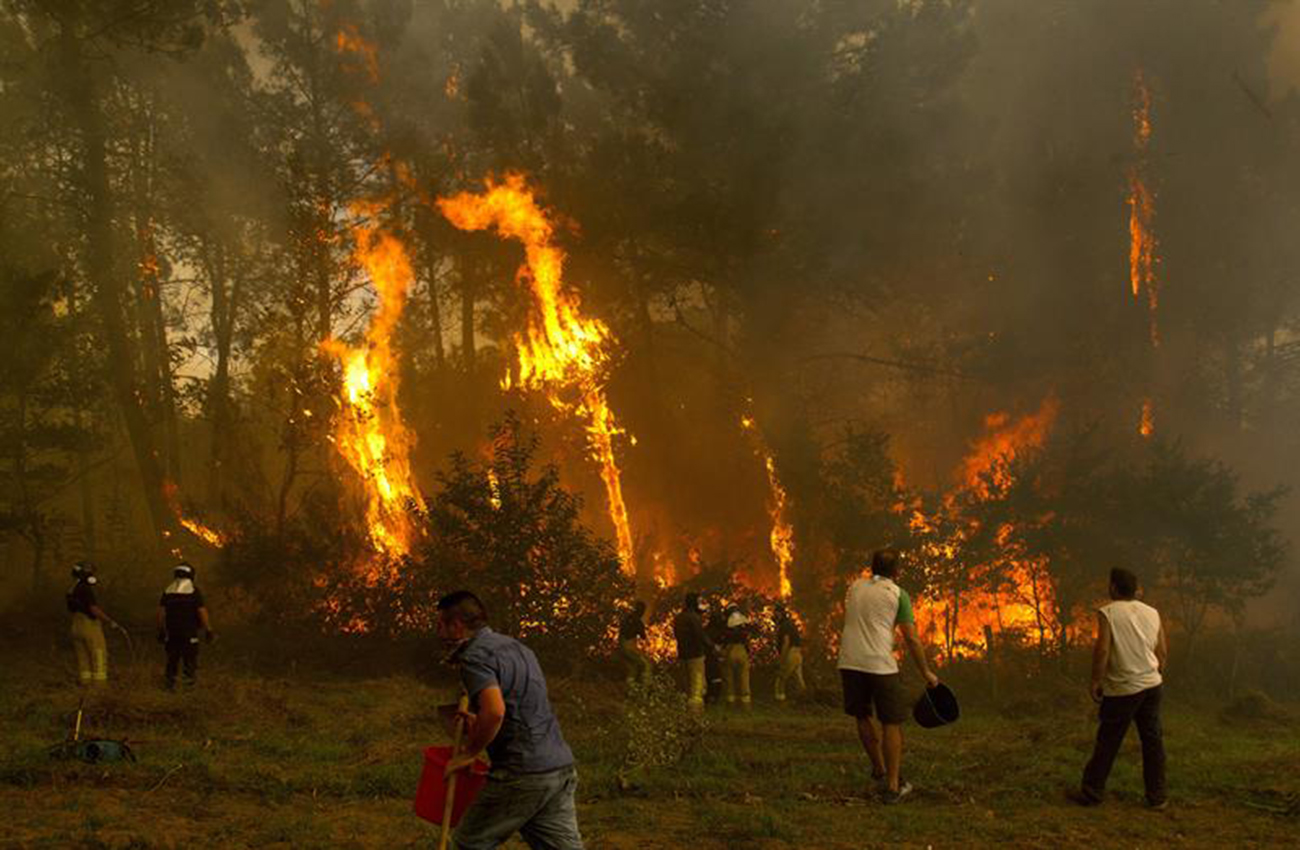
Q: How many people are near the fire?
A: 10